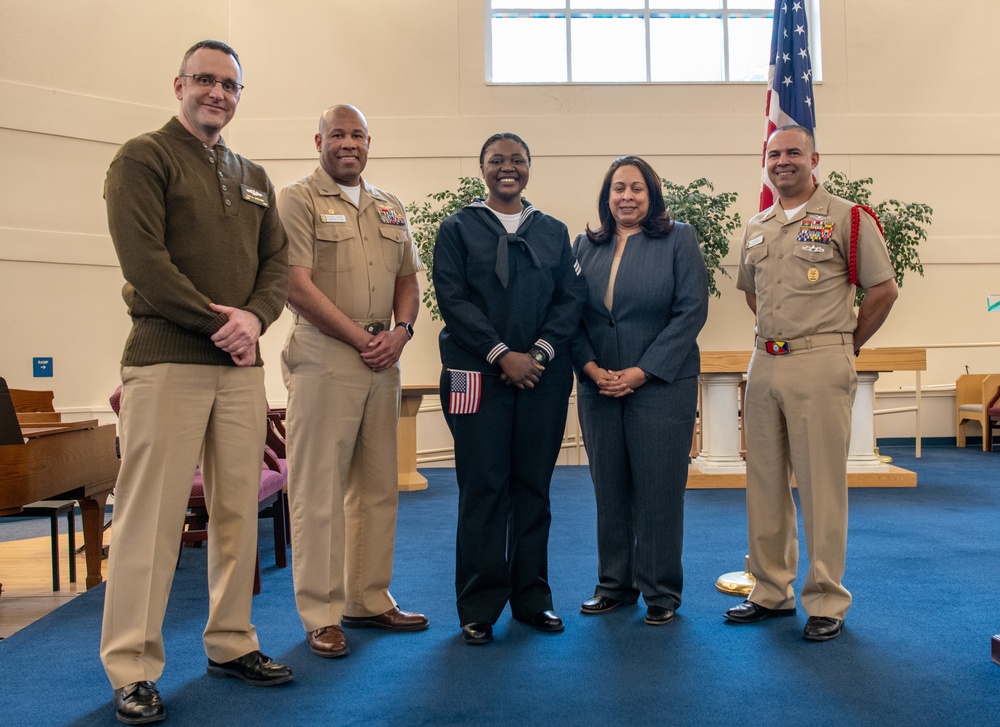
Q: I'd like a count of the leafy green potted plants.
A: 3